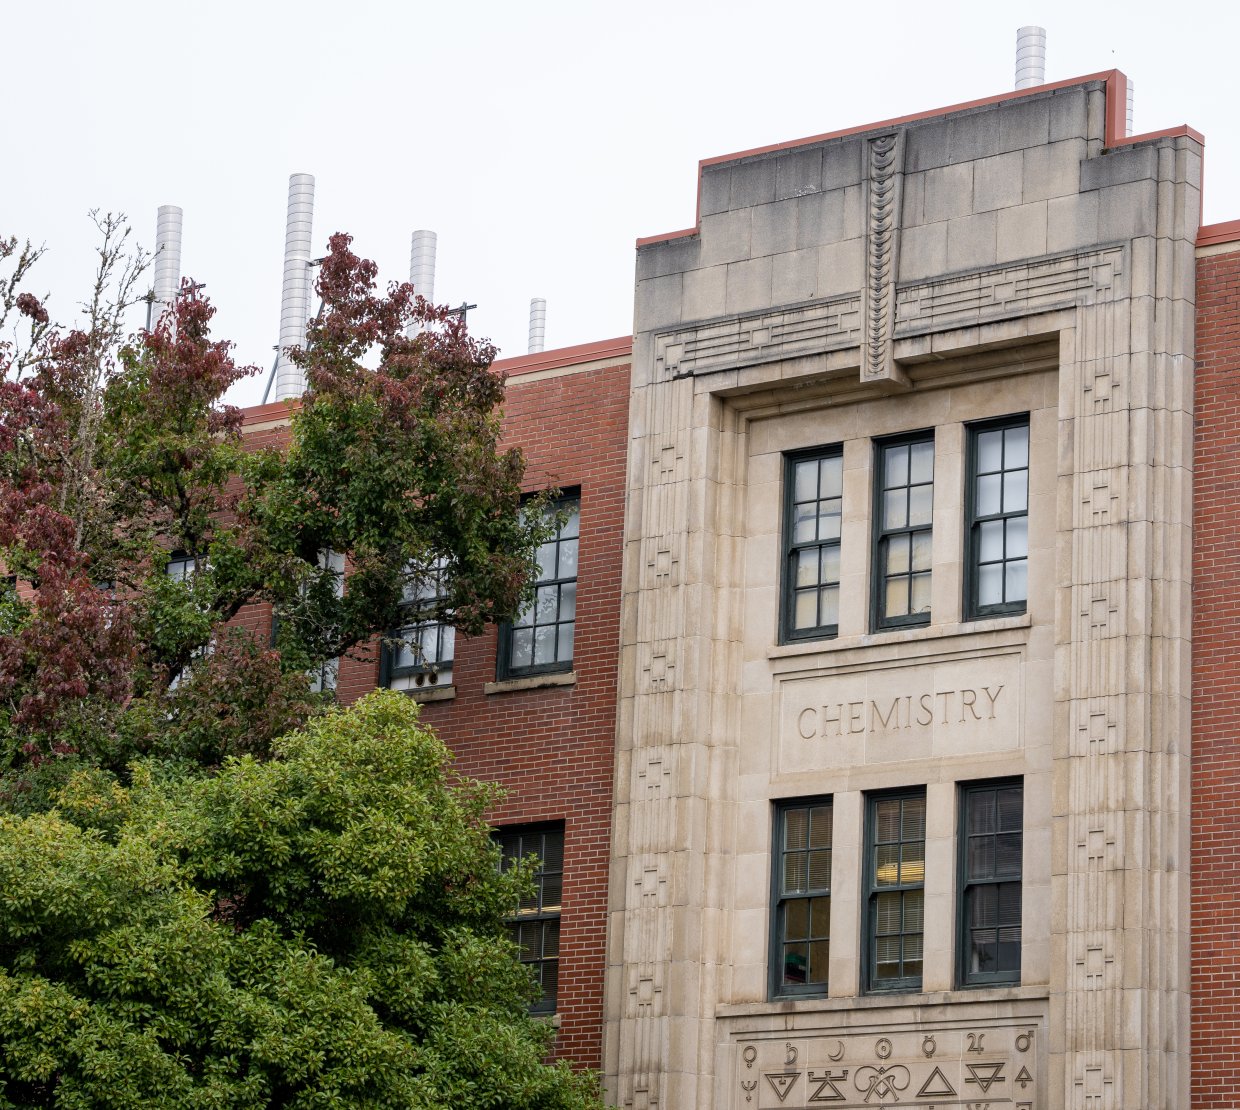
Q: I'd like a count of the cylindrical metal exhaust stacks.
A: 6